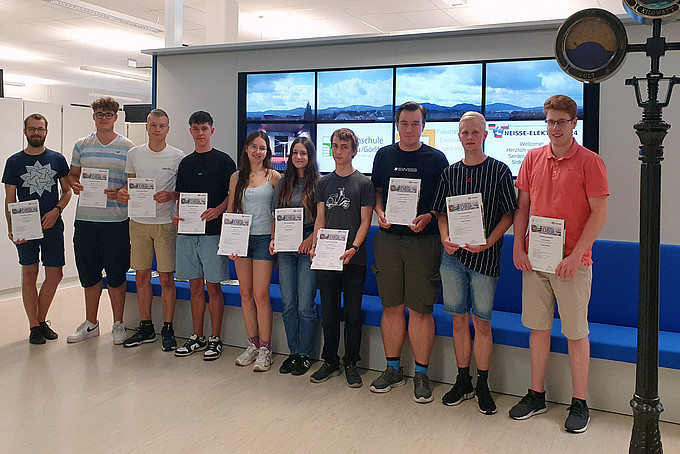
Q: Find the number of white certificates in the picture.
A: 10